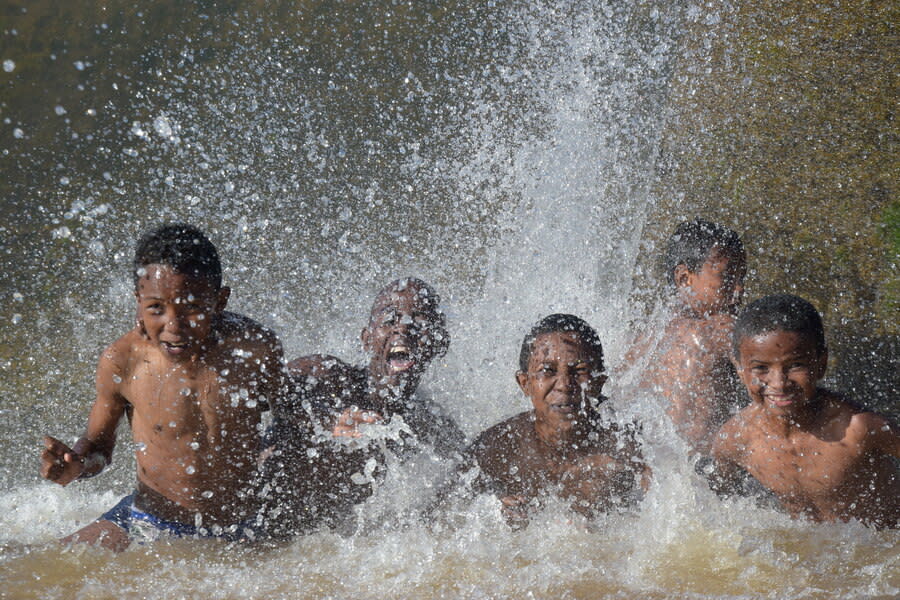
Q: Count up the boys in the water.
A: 5